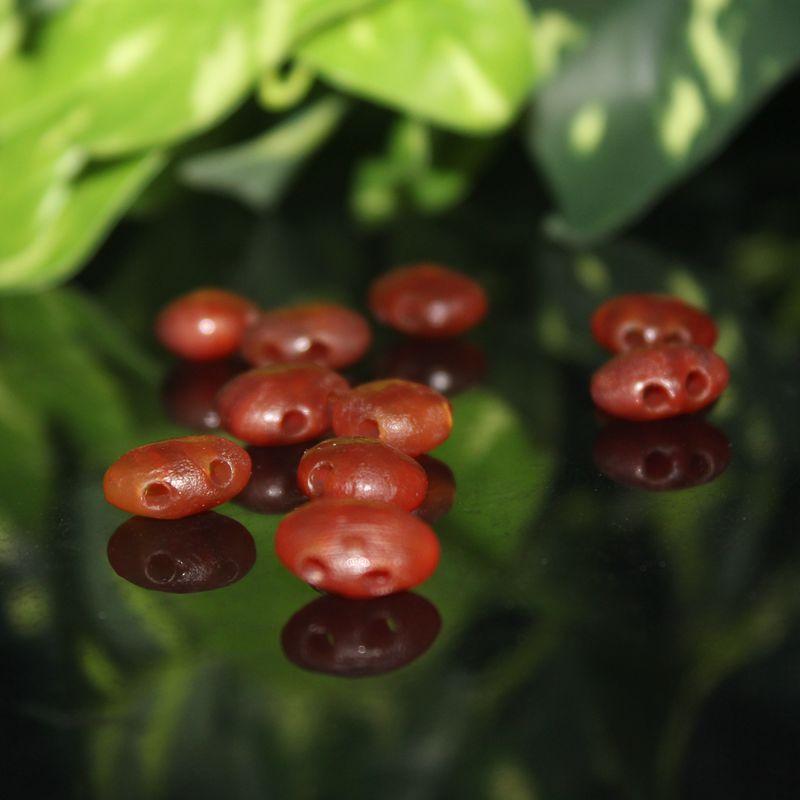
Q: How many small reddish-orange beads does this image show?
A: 10